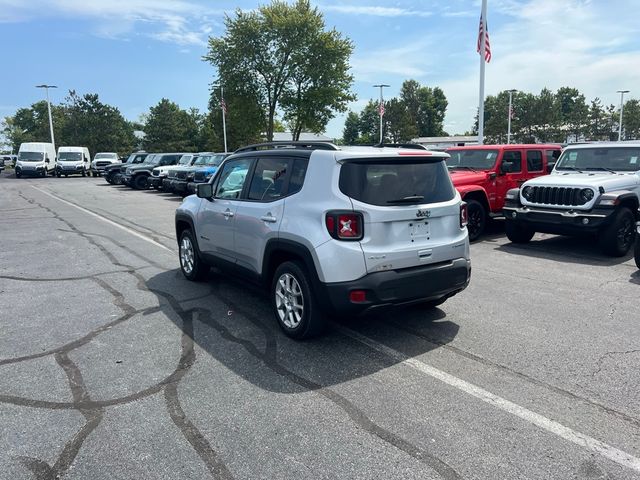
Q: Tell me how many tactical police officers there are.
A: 0